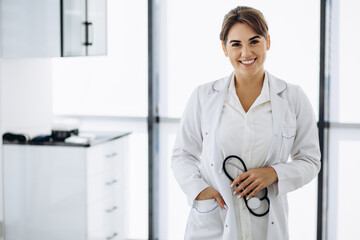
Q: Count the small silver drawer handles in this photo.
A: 4